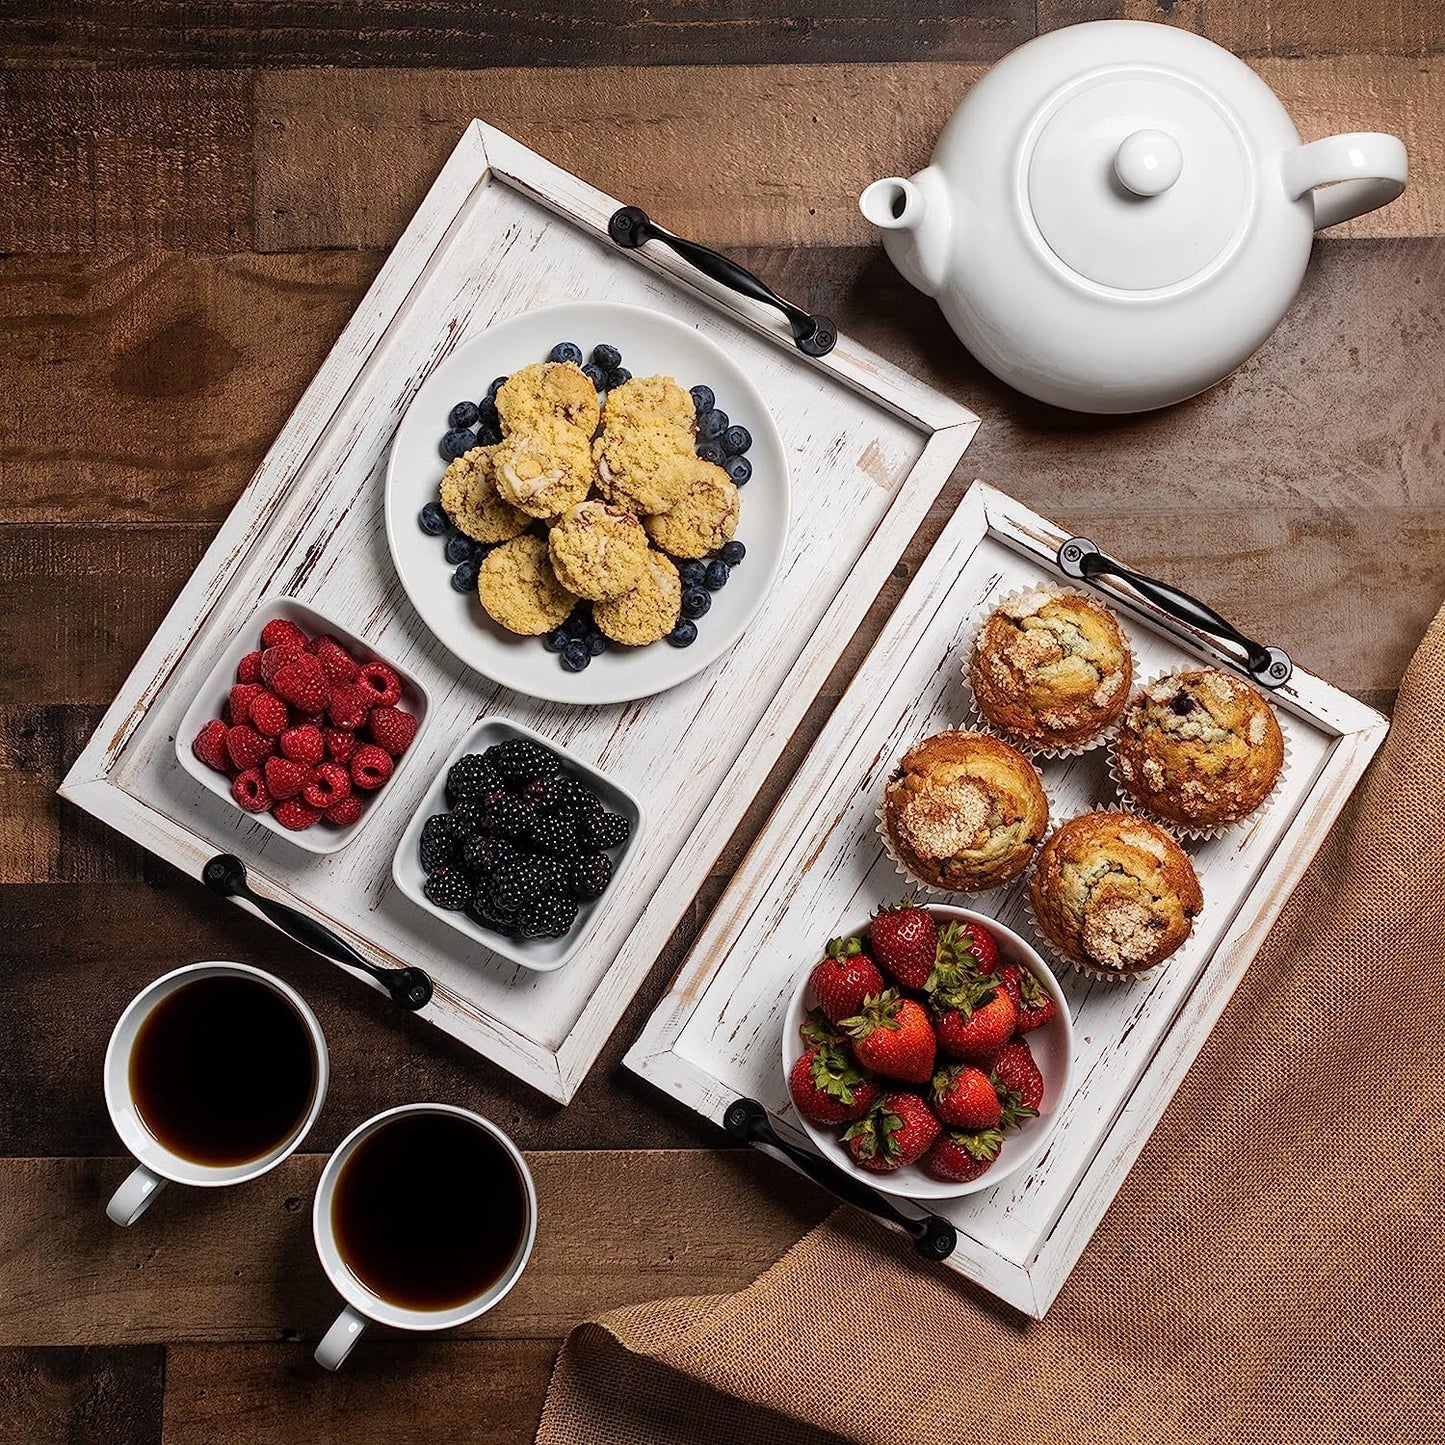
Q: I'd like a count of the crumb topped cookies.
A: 9